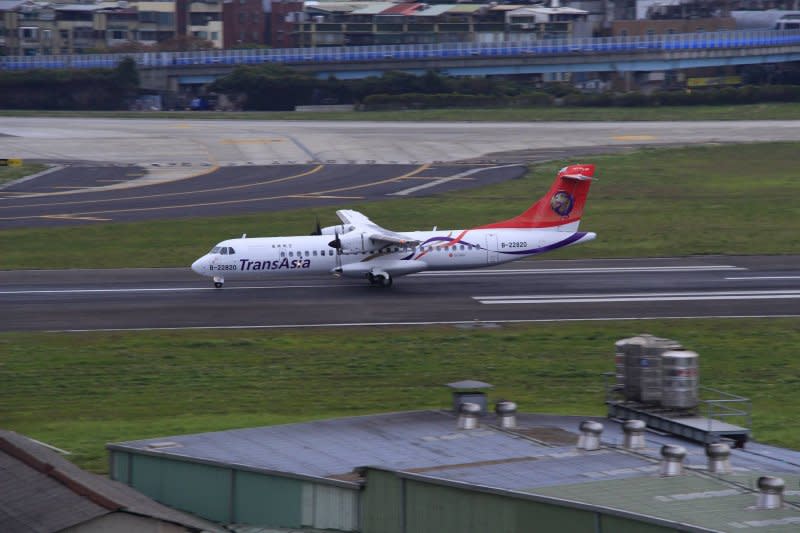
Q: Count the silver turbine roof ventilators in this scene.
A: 7